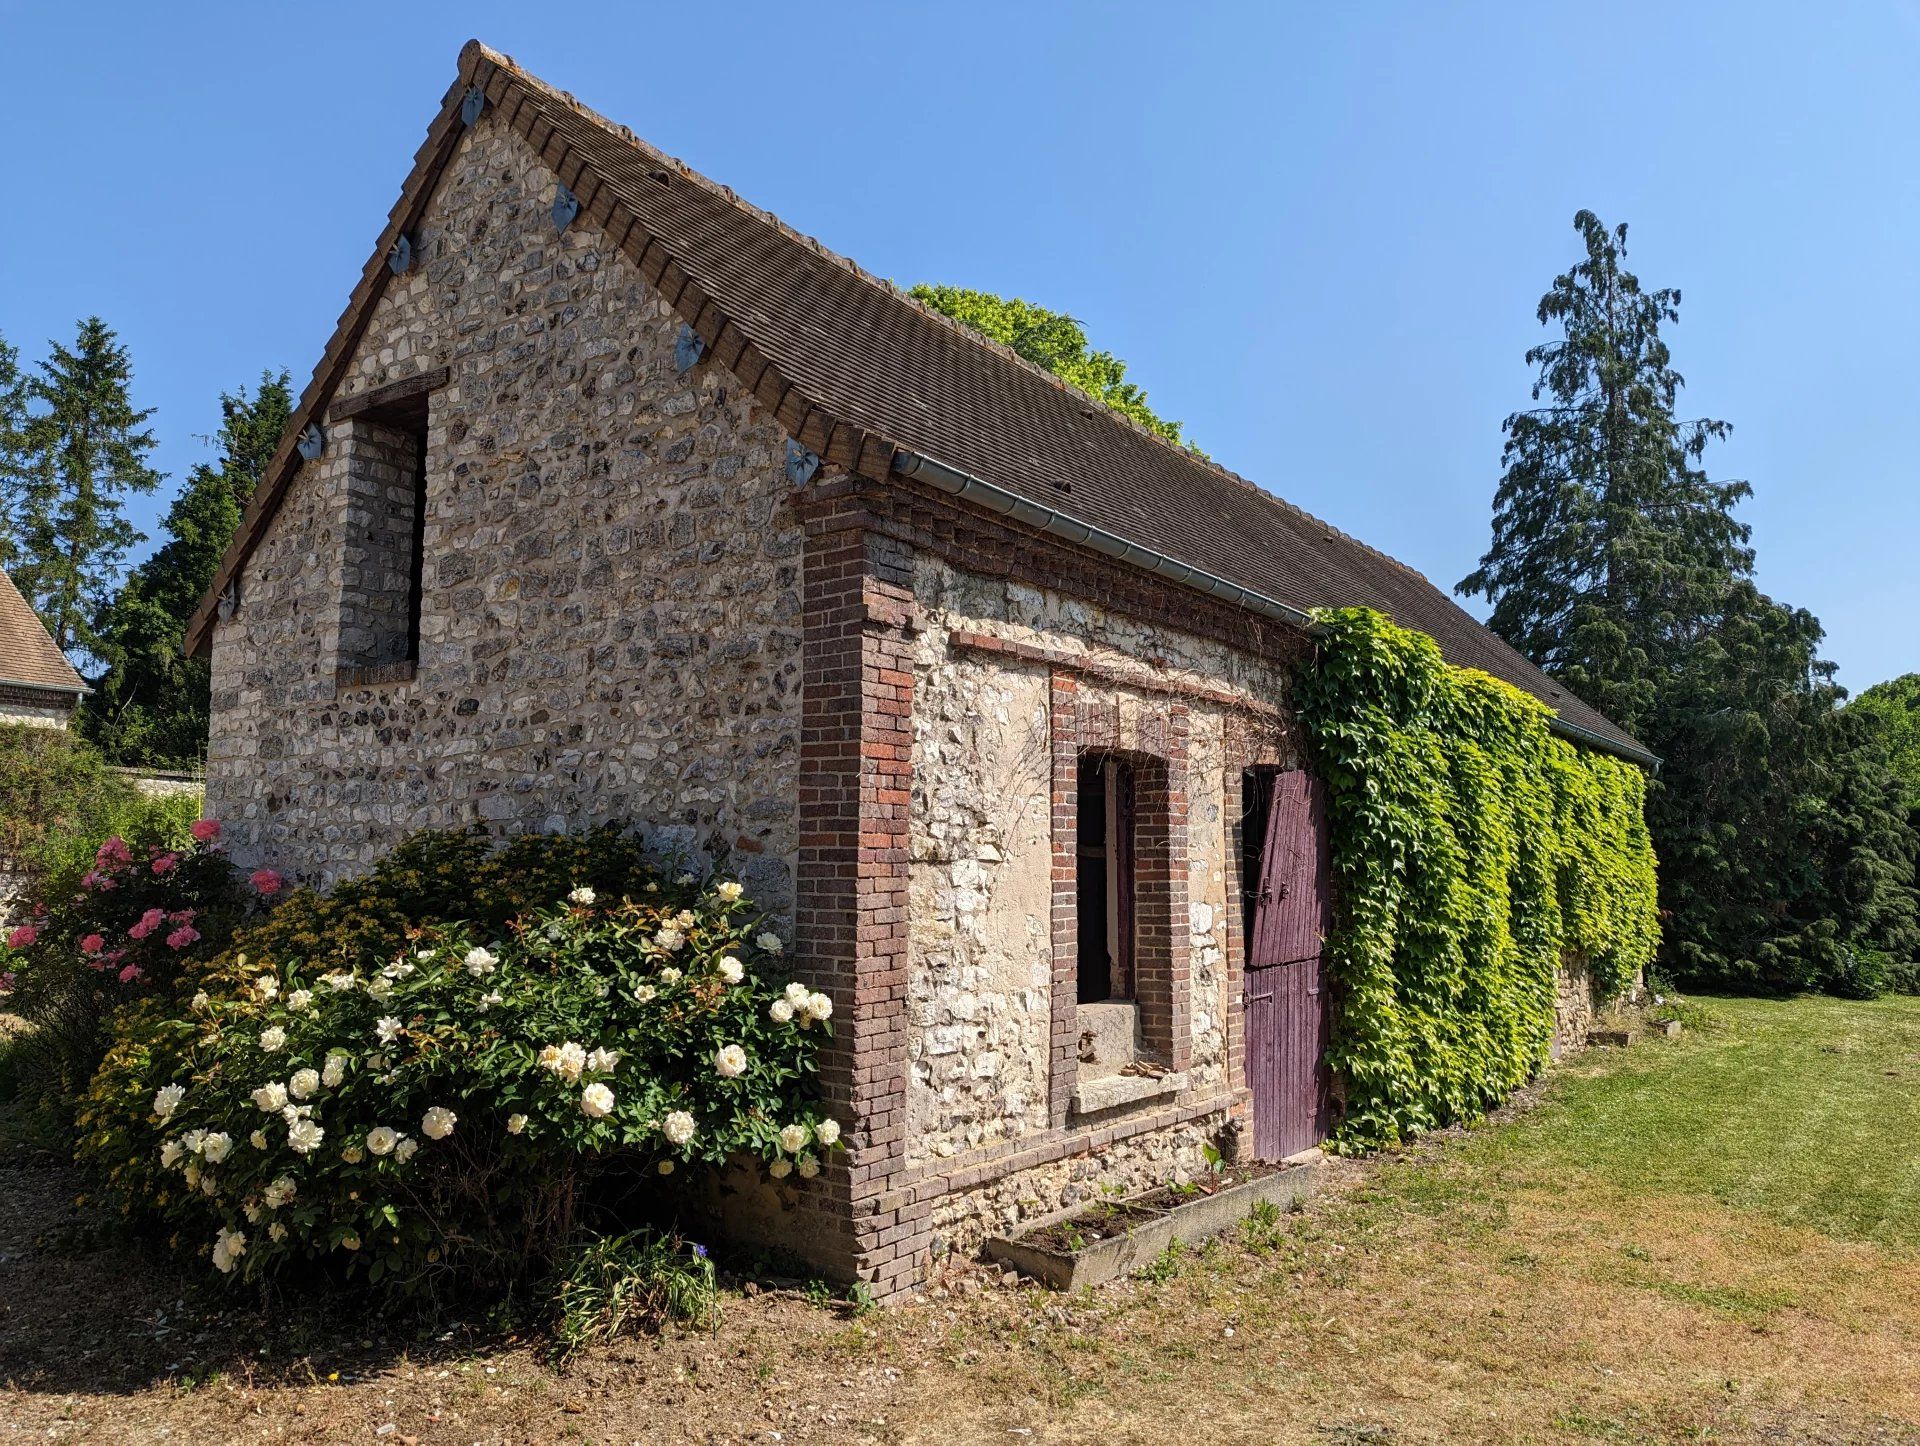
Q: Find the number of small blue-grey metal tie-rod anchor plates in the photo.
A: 7